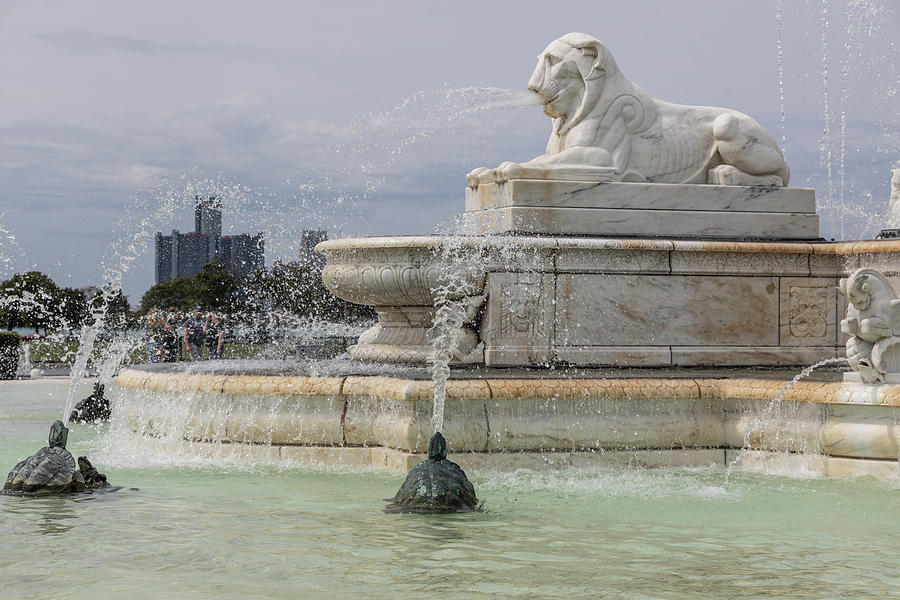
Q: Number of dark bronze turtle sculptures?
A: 3